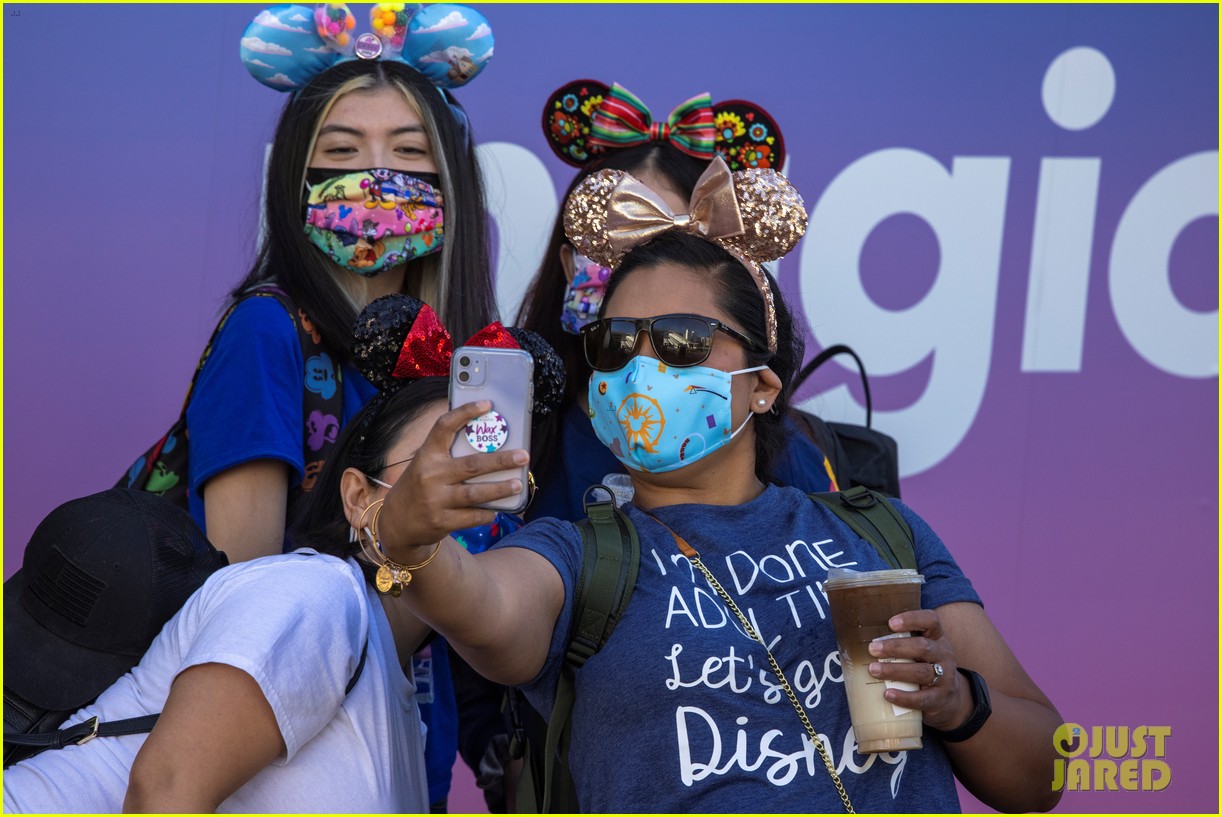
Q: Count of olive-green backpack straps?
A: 2